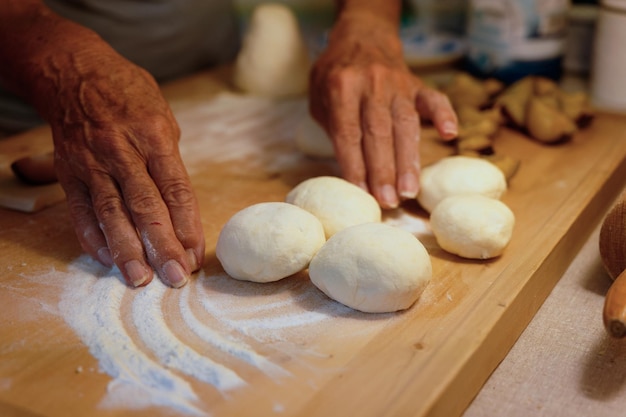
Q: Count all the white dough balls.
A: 5